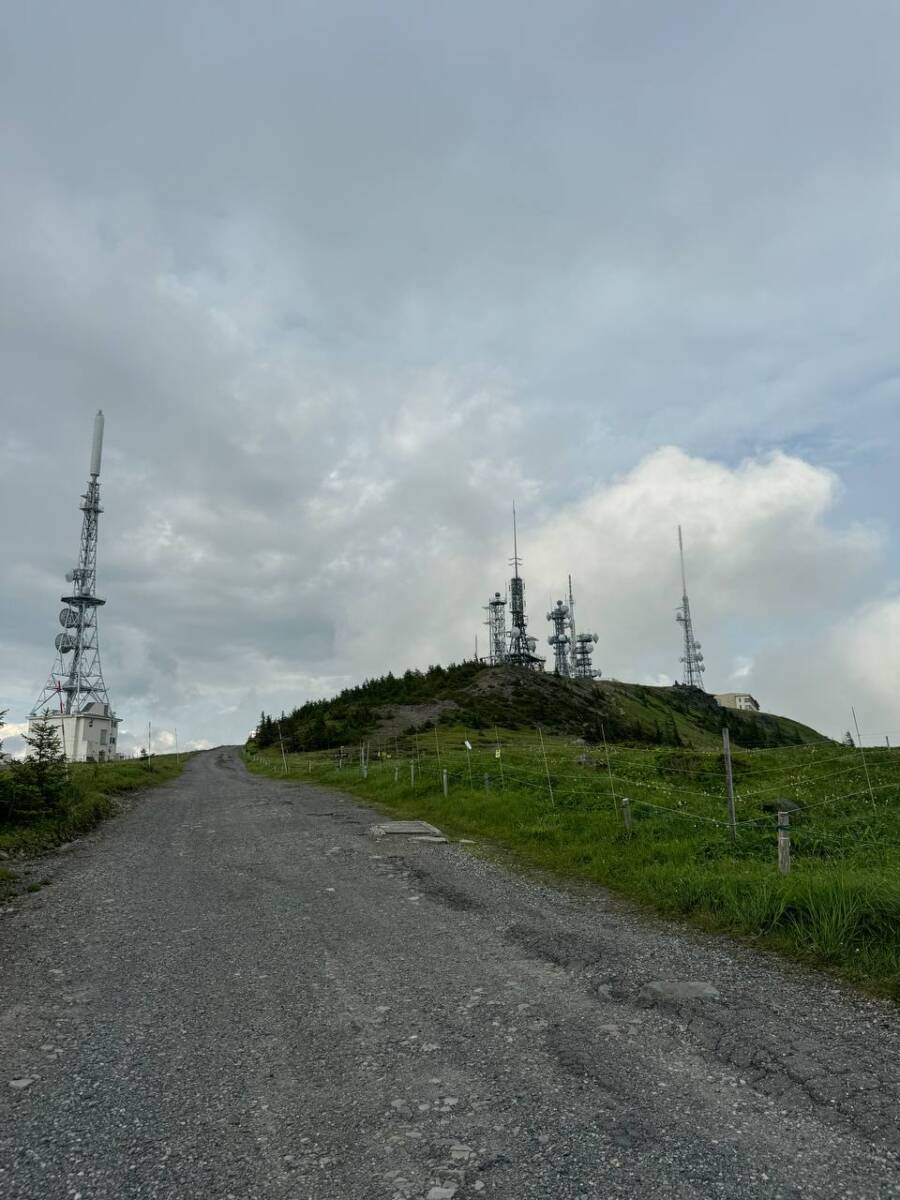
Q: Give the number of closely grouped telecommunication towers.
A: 5